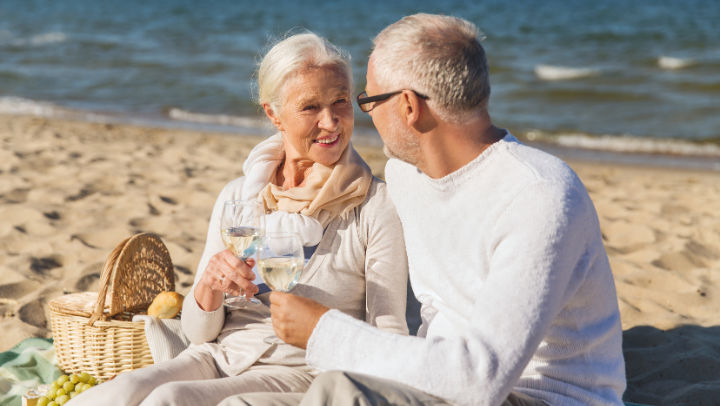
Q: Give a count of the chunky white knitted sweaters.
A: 1